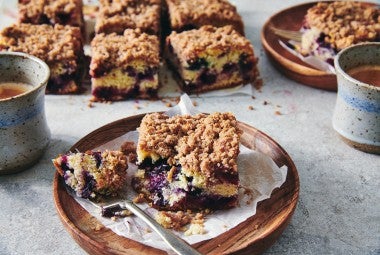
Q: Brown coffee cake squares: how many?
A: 8